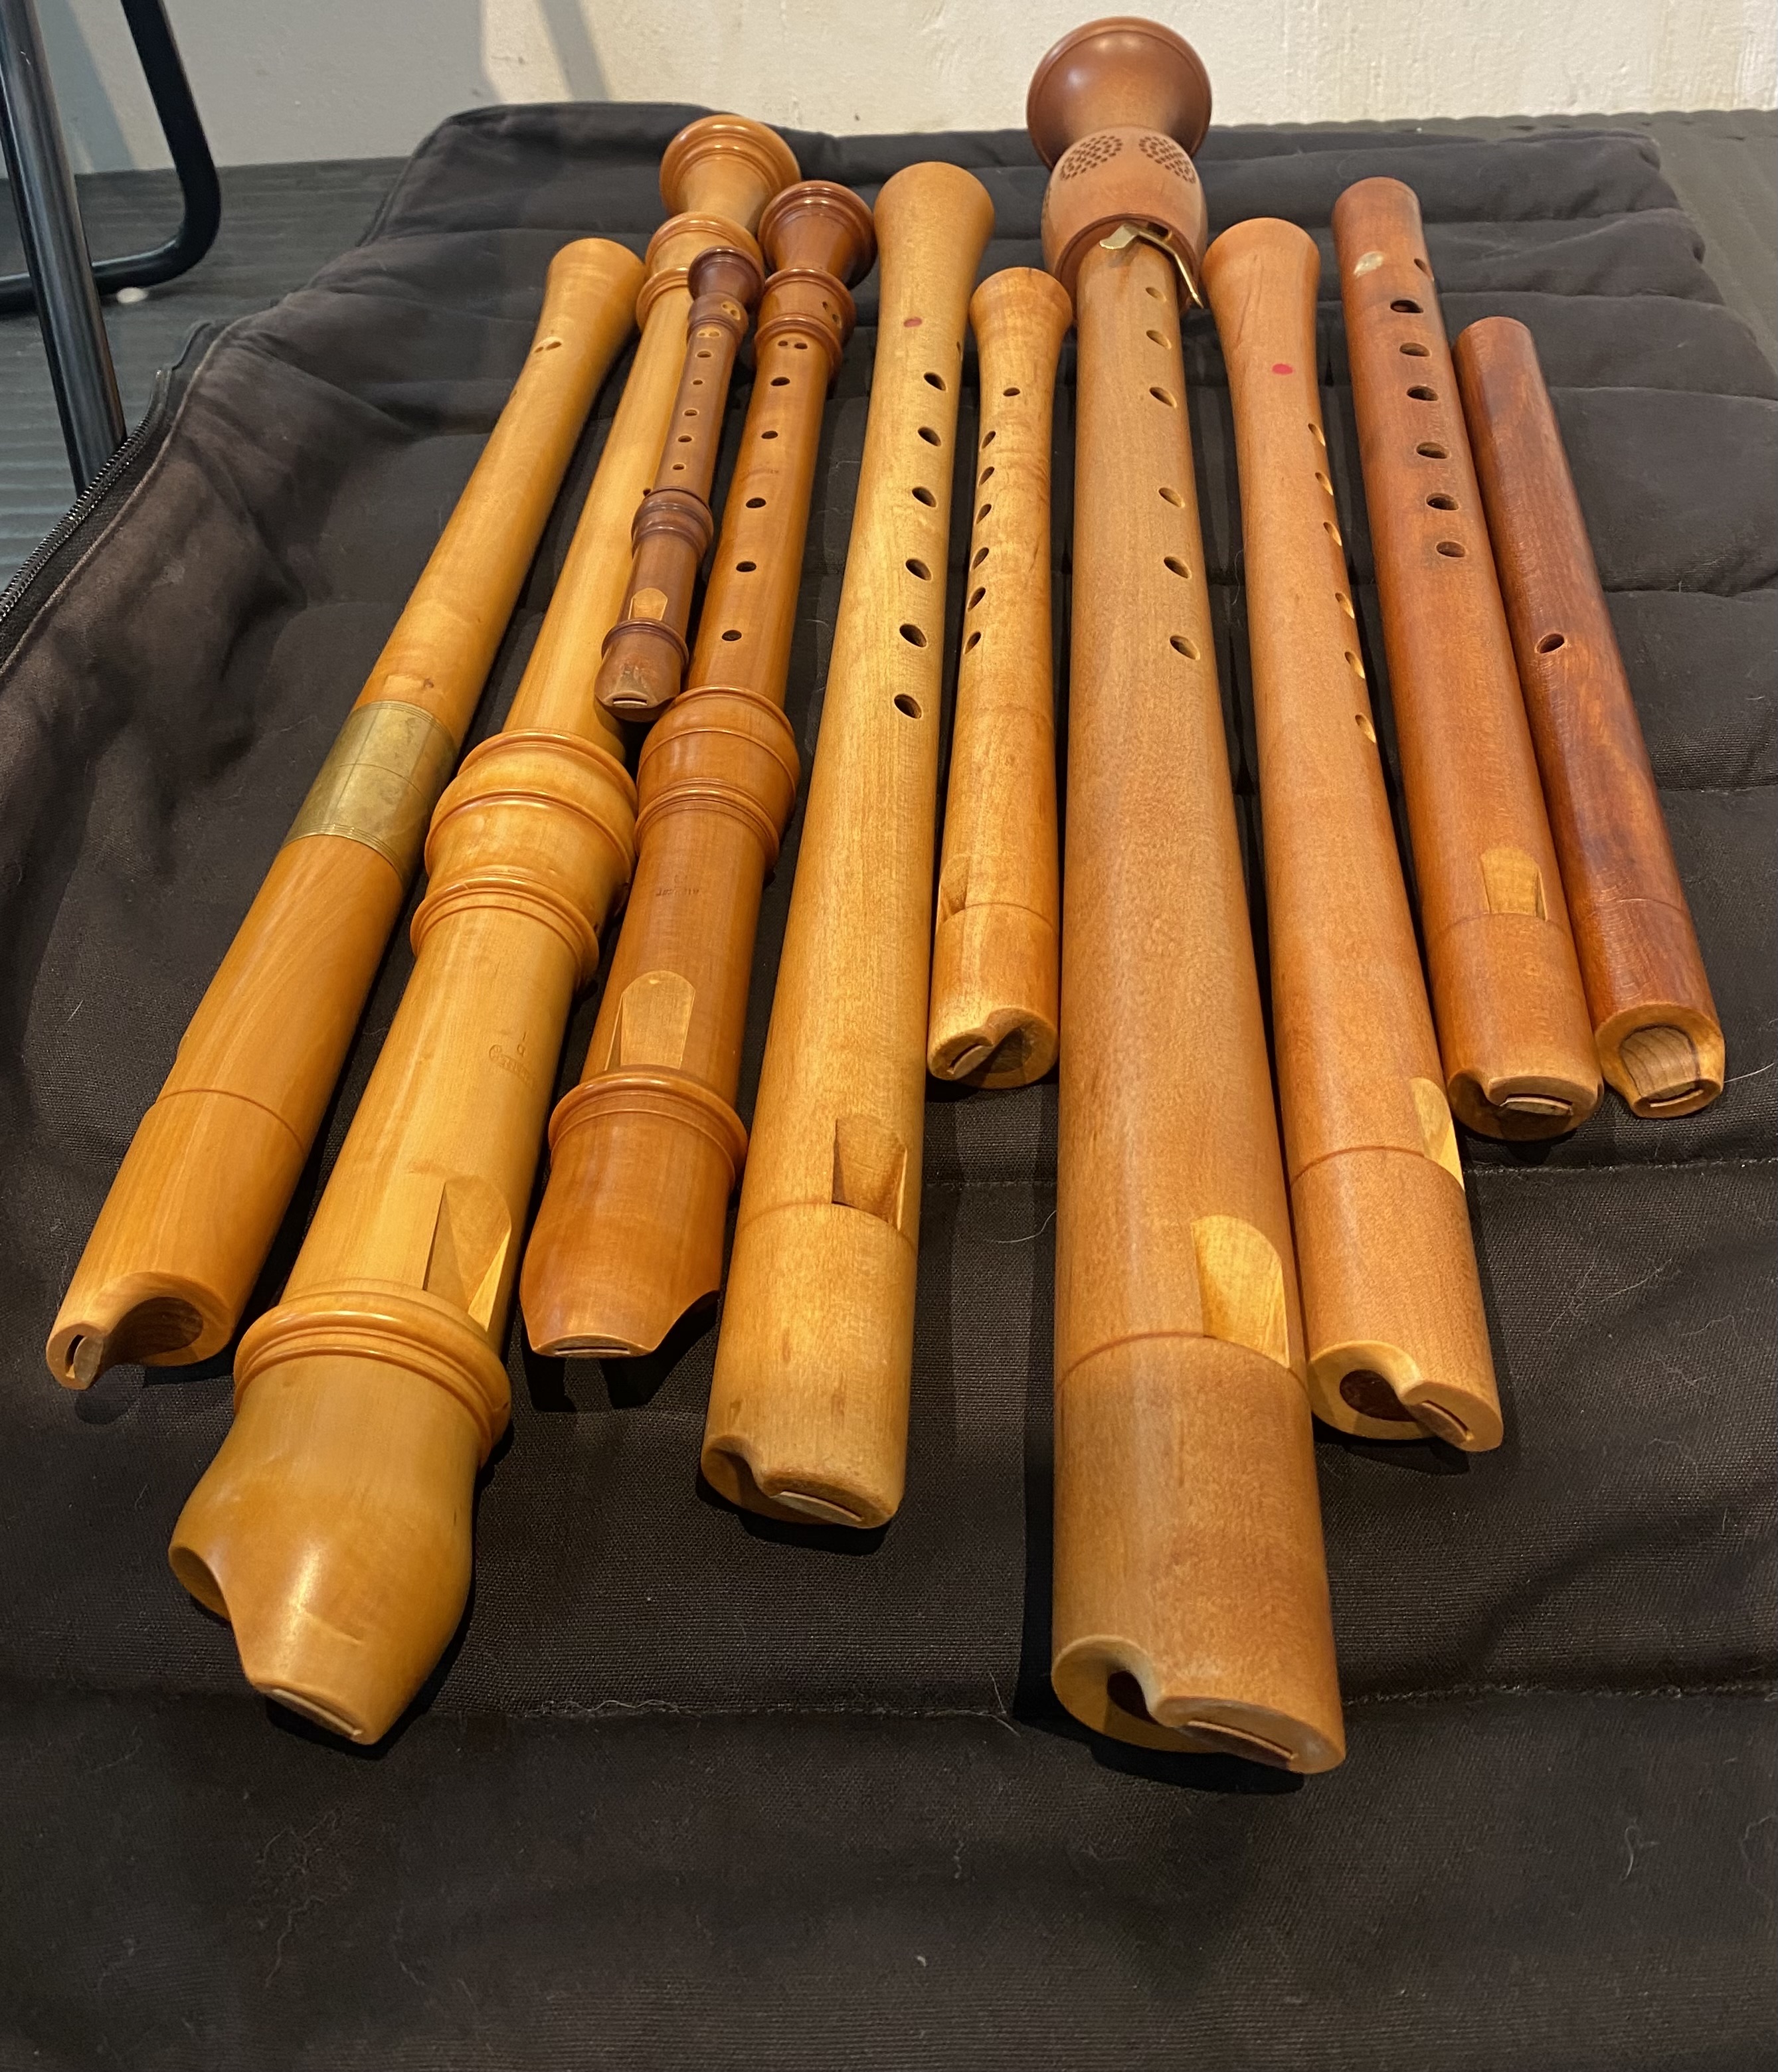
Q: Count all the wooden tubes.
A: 10